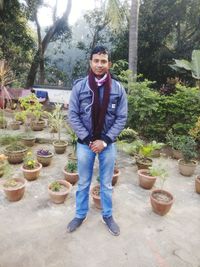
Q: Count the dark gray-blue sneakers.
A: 2